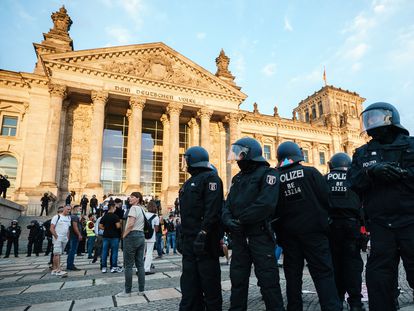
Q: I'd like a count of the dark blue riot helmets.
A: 5